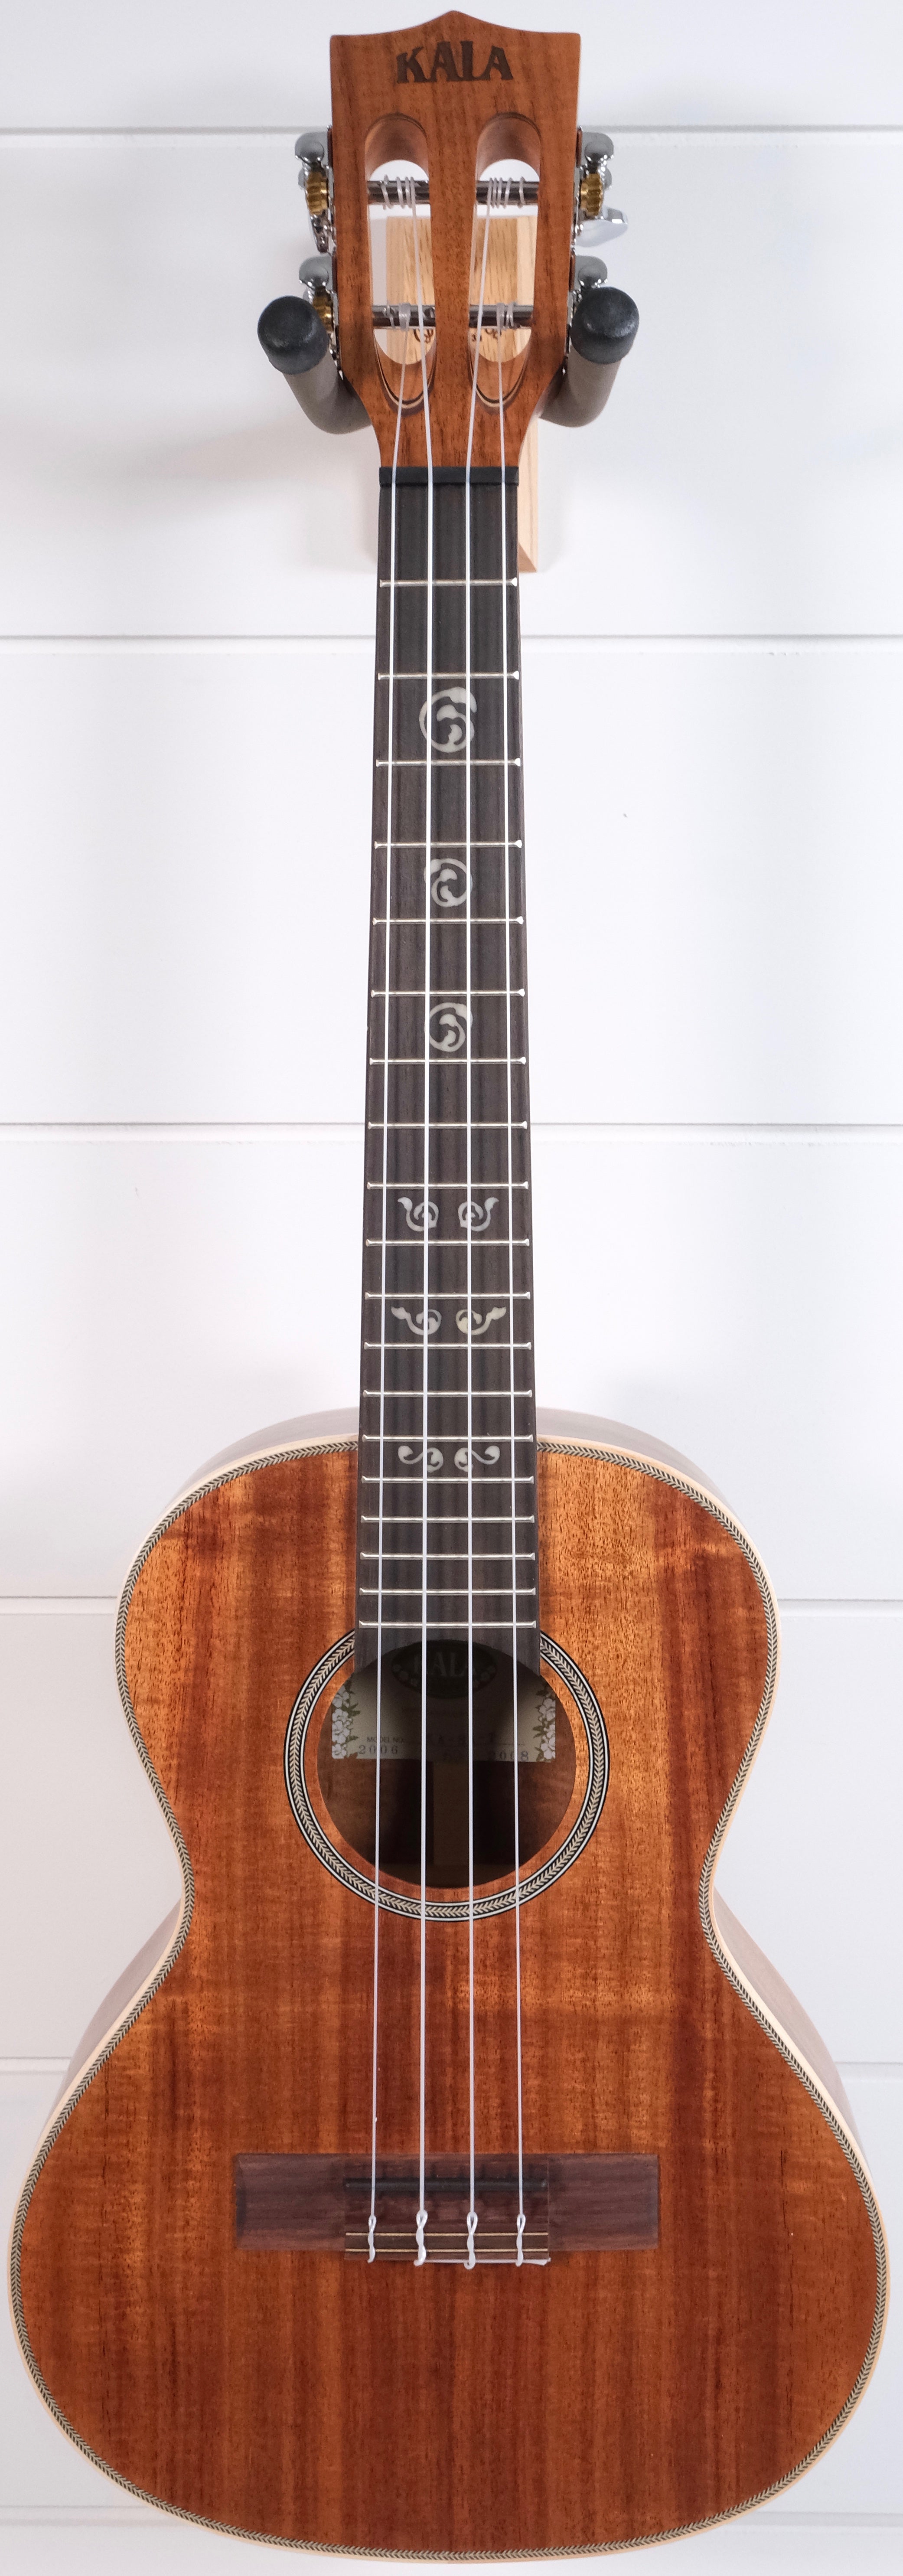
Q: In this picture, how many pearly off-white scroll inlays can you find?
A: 9